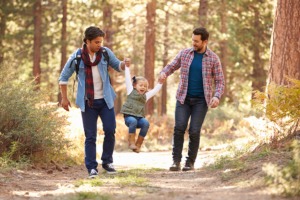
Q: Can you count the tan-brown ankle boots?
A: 2